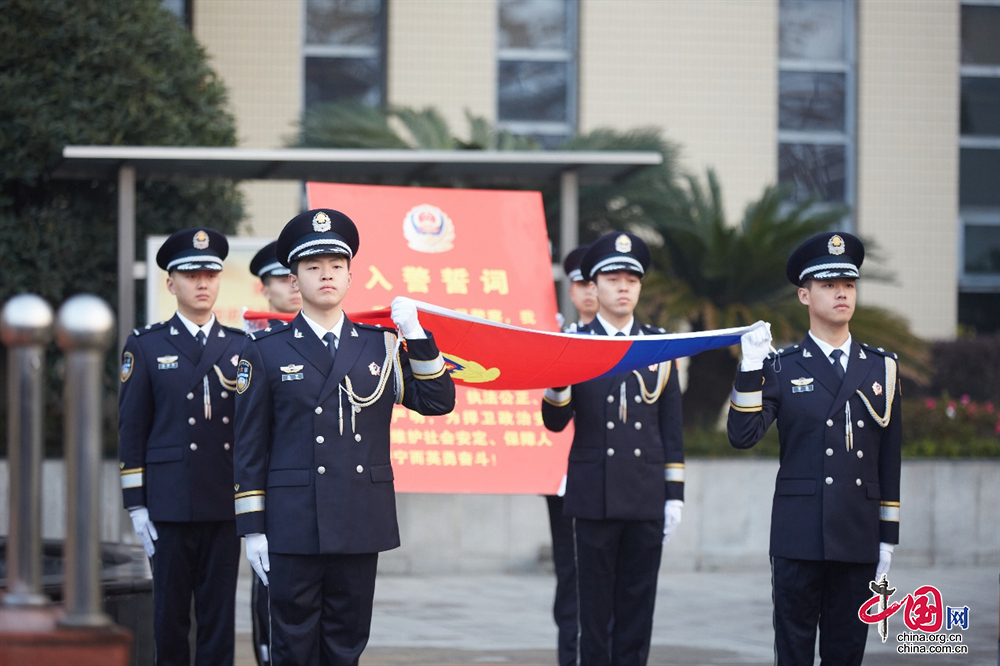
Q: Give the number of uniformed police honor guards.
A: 6